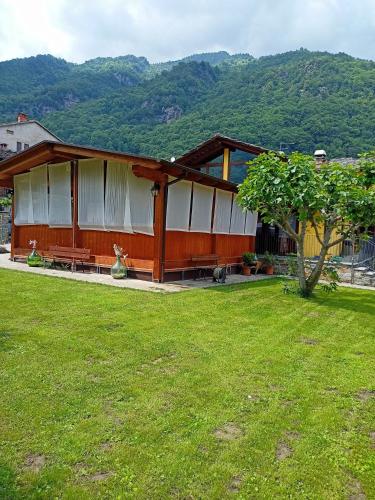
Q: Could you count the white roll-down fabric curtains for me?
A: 11